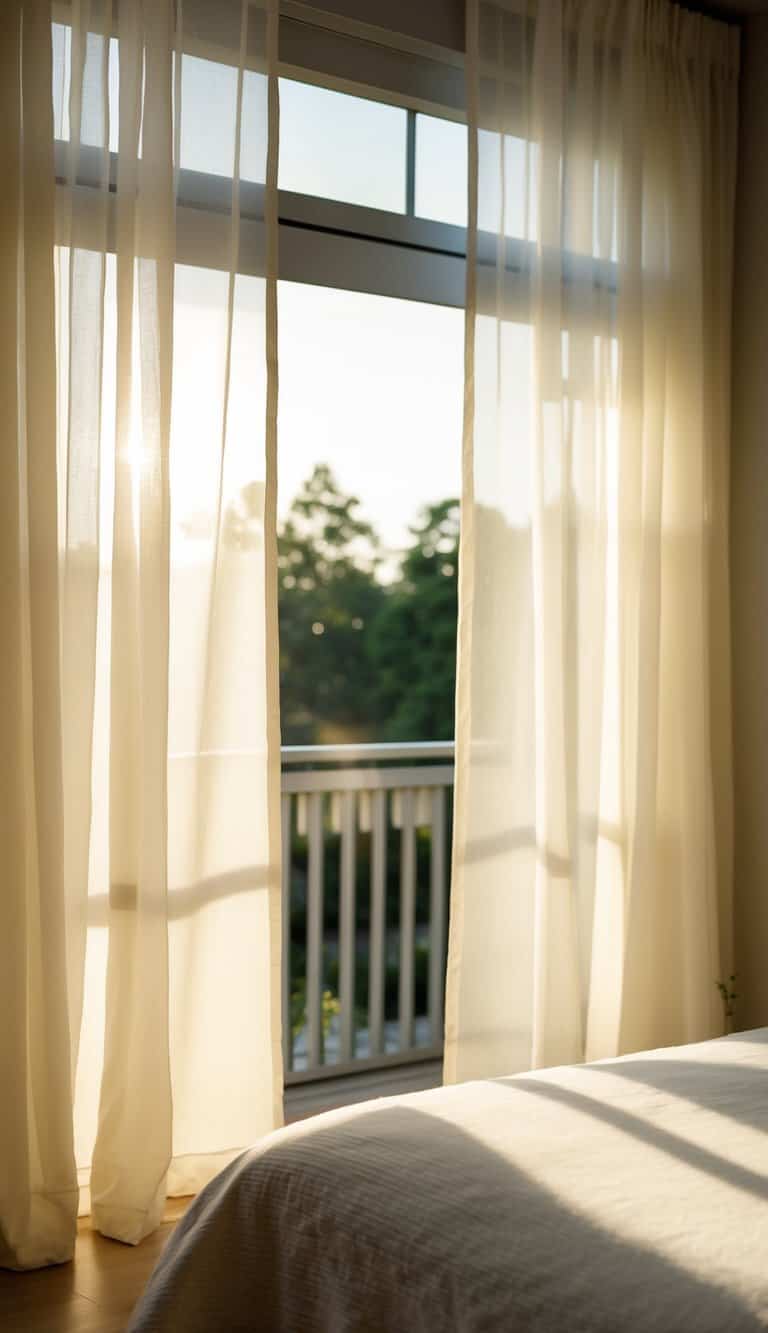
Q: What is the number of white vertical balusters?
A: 6